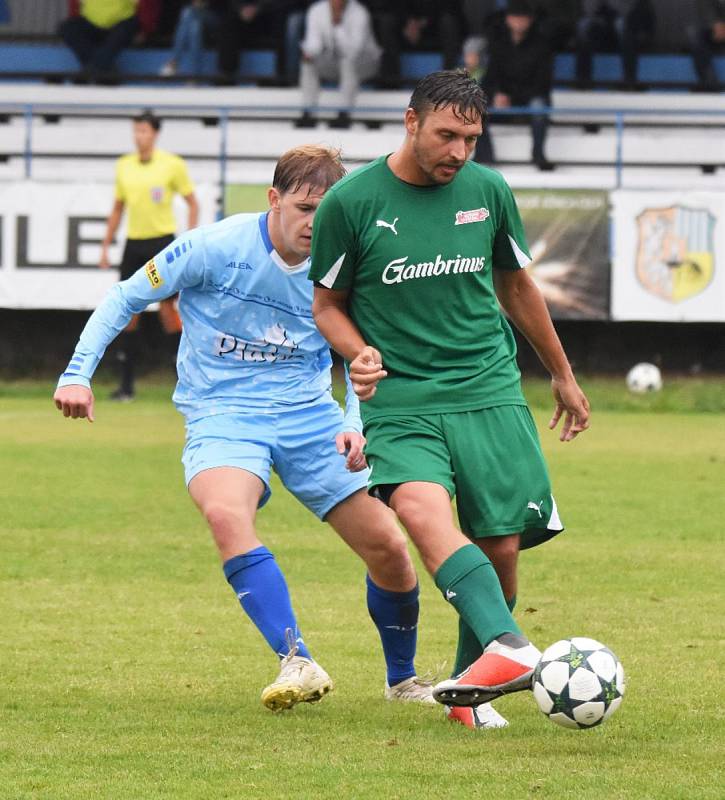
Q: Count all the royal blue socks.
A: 2